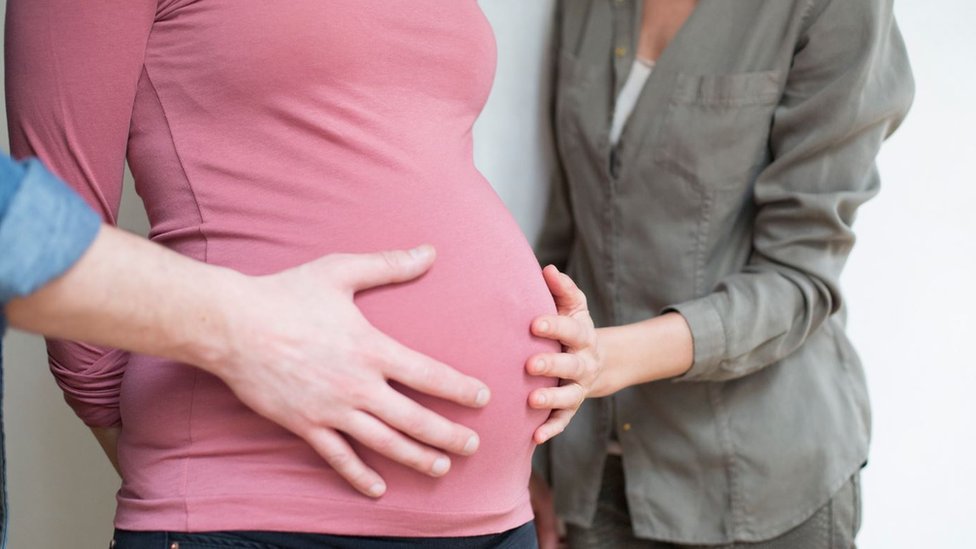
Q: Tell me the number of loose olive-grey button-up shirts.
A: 1